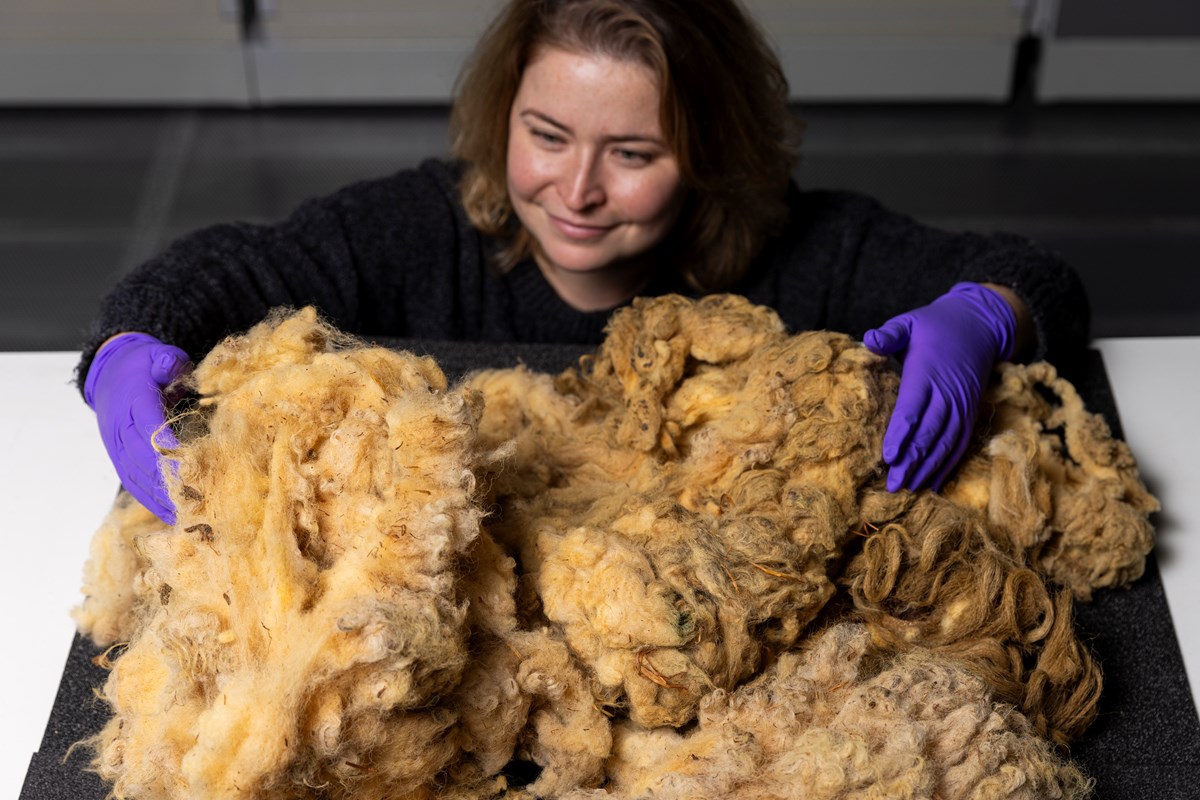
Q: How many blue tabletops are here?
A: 0